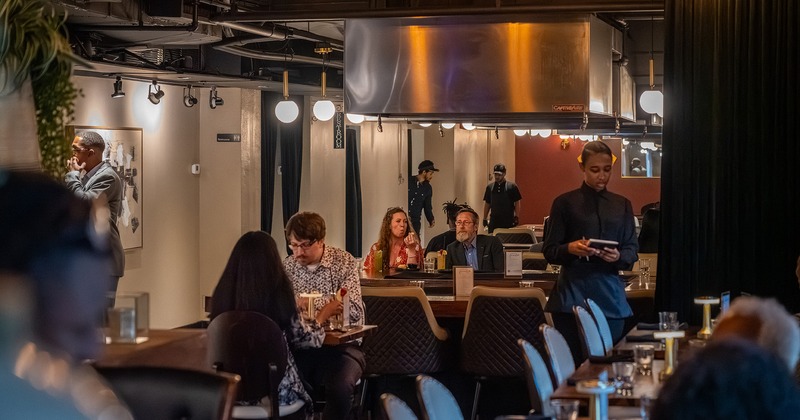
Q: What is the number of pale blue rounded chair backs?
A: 6